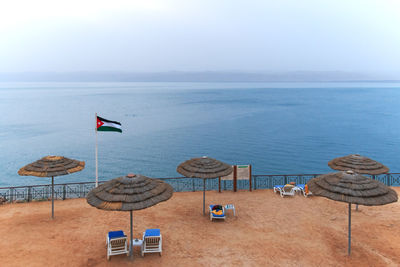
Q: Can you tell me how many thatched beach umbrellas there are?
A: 5